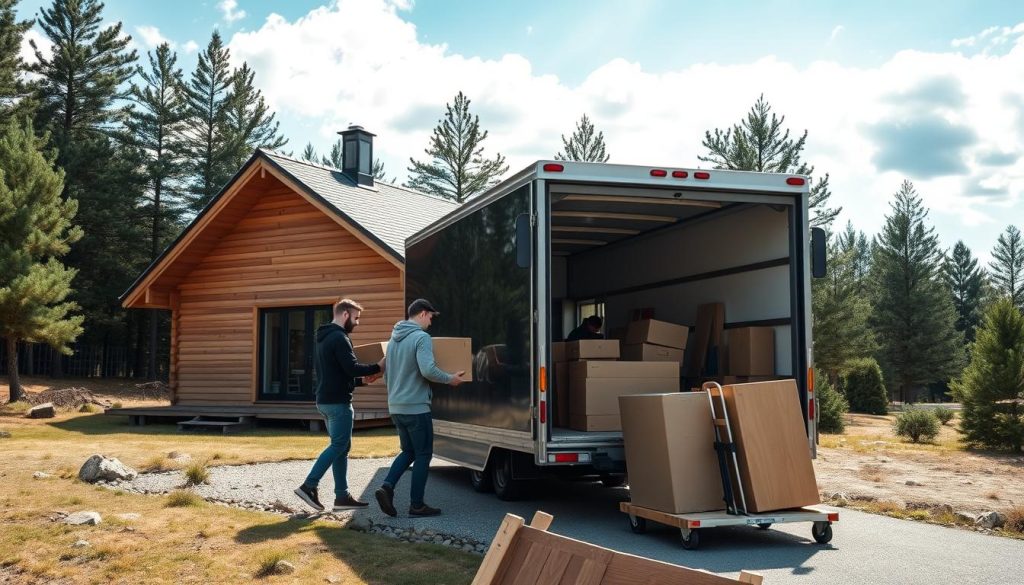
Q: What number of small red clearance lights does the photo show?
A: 5